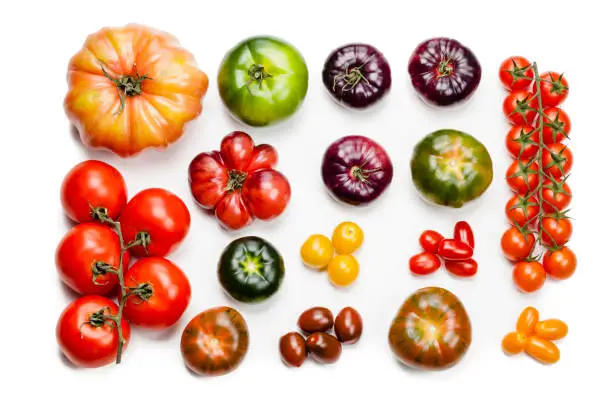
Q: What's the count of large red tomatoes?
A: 5